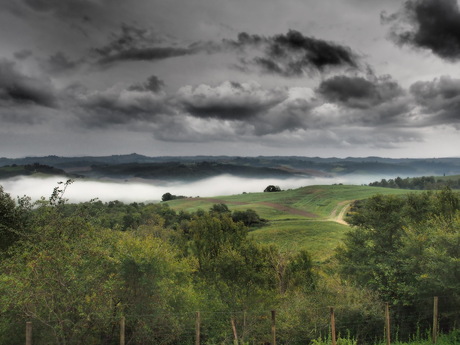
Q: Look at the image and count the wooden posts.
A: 8